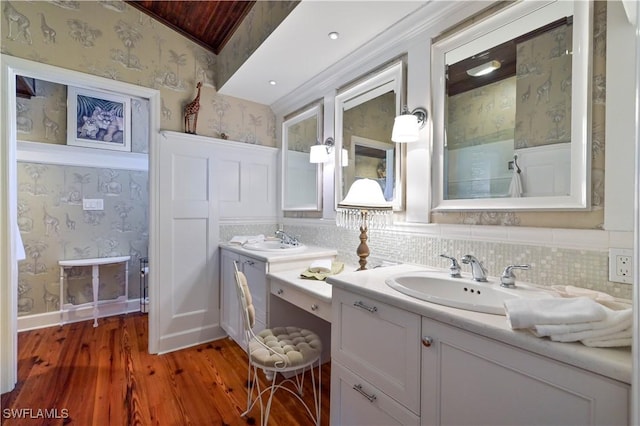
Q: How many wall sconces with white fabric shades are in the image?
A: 2